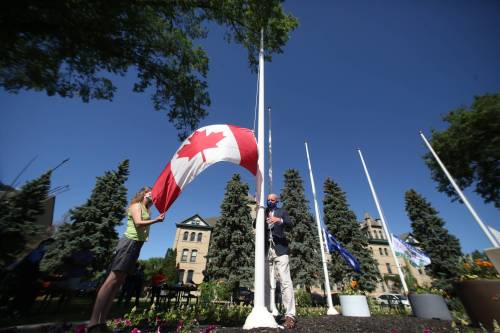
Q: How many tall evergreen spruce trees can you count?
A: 6